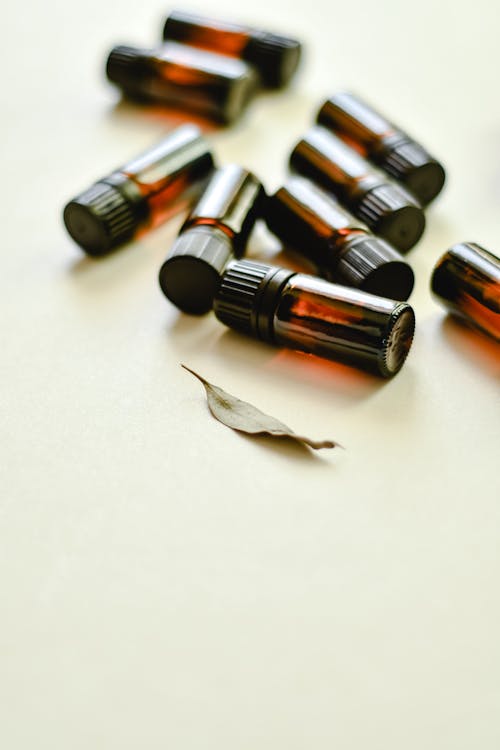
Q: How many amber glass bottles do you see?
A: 9